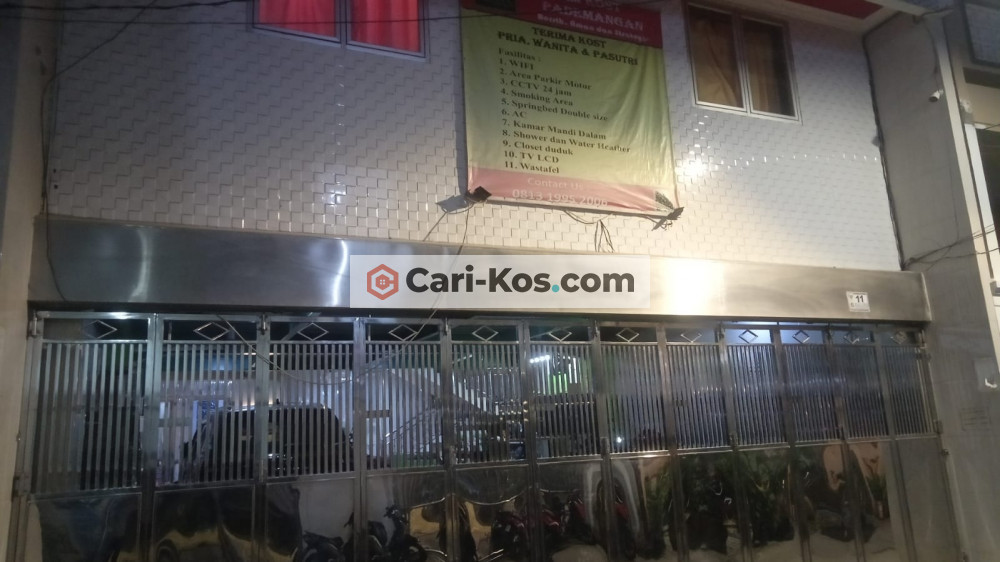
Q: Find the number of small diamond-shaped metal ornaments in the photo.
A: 12